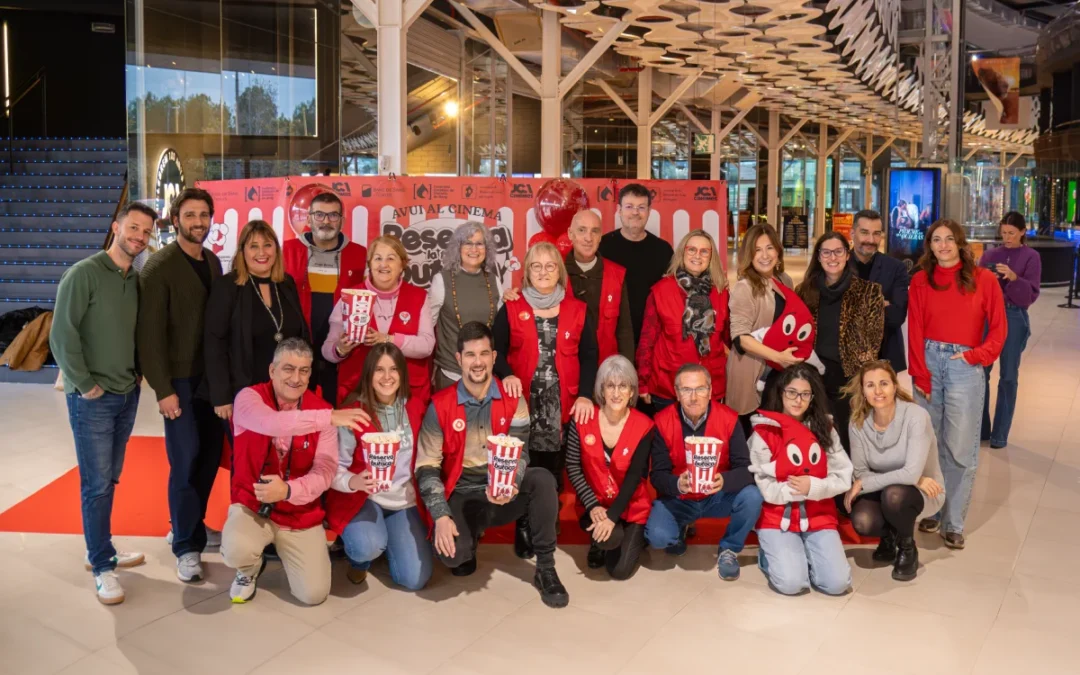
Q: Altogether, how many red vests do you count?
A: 11